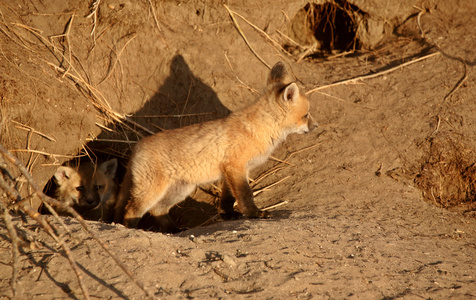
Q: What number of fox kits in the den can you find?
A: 1